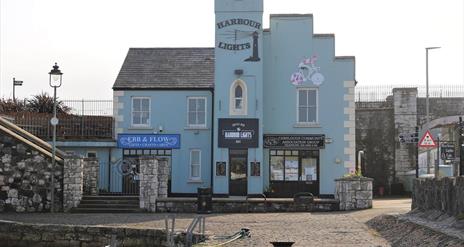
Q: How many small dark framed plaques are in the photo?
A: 2